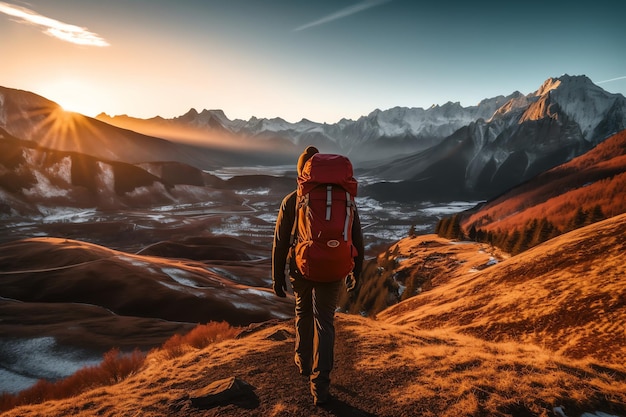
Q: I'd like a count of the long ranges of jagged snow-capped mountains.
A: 1